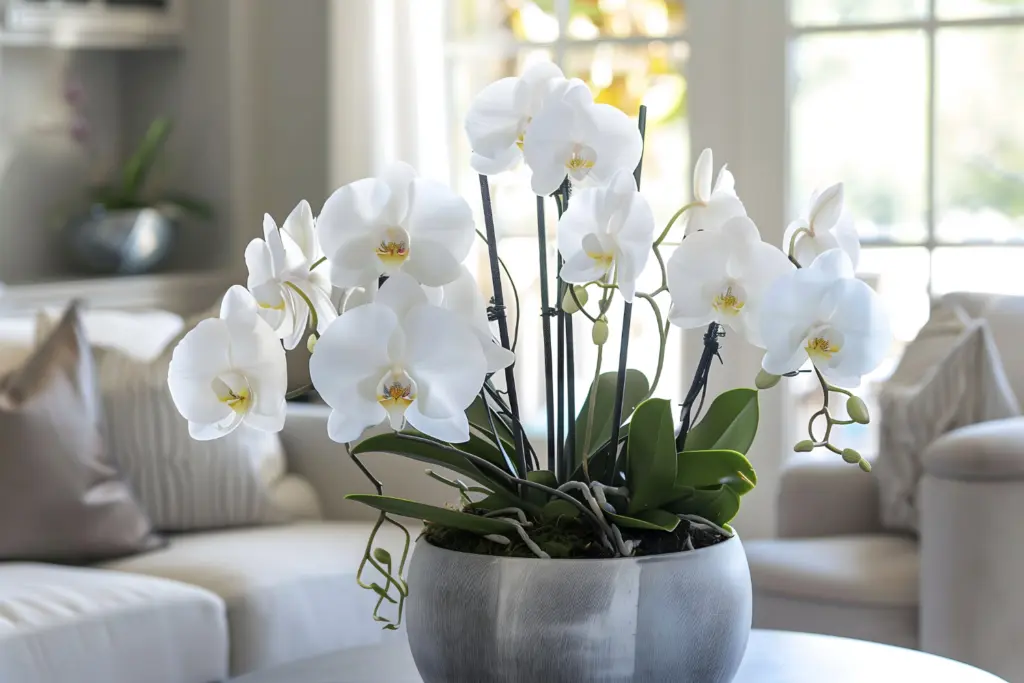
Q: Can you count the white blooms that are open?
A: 13